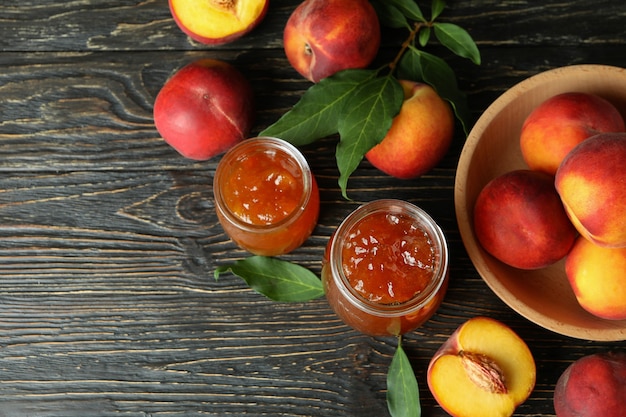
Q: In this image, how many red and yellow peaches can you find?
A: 10